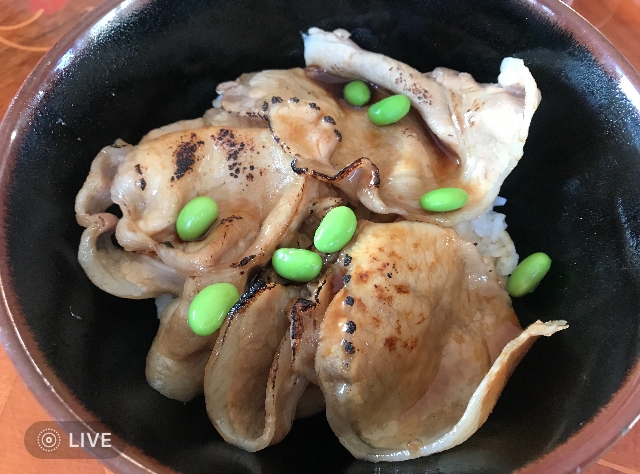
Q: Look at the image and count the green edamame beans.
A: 8